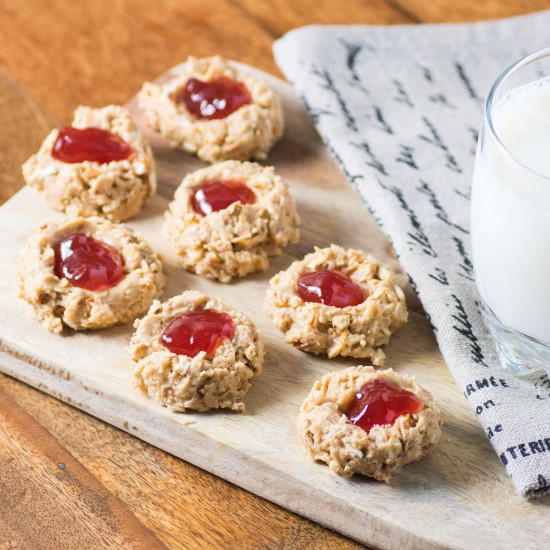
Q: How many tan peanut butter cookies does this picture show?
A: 7